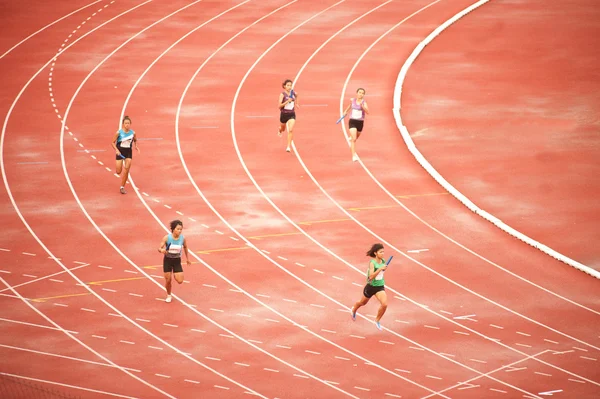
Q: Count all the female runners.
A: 5